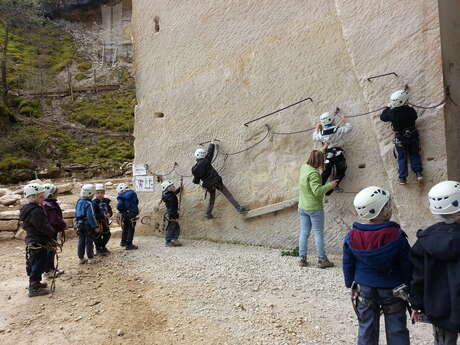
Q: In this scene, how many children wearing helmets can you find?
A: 11